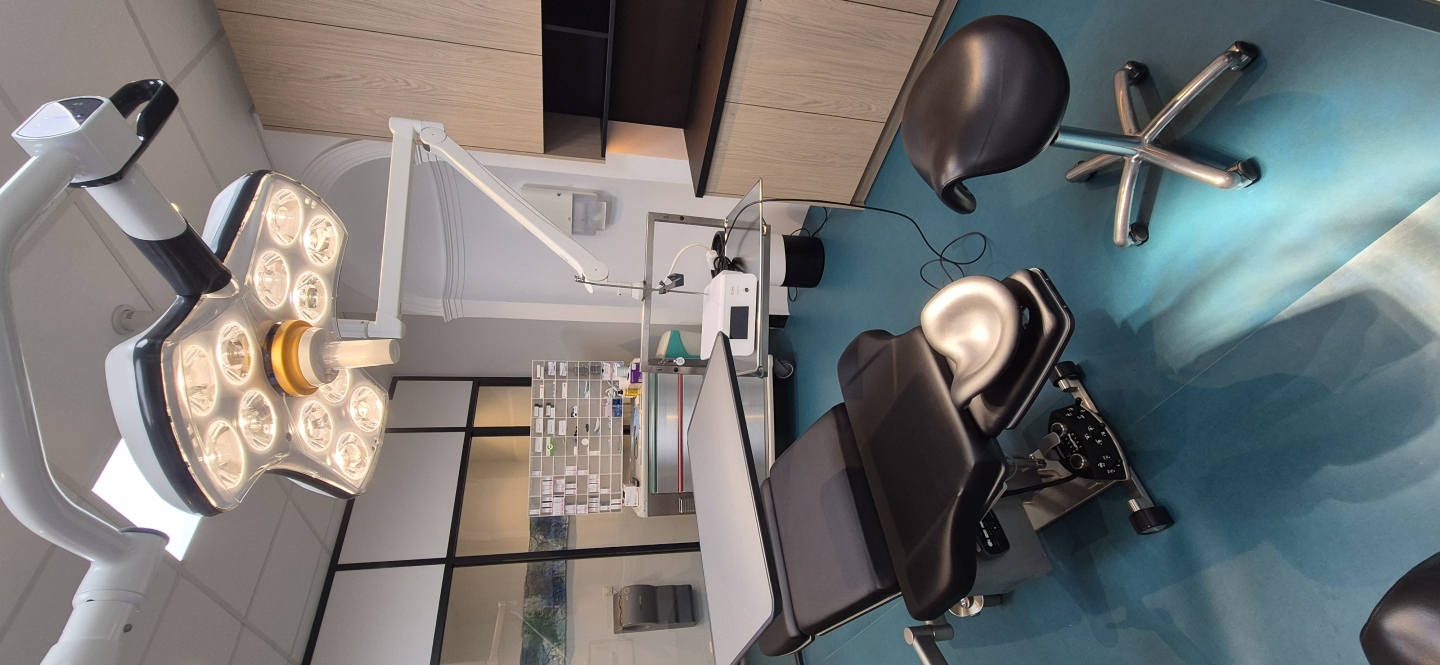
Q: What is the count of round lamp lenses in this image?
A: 12